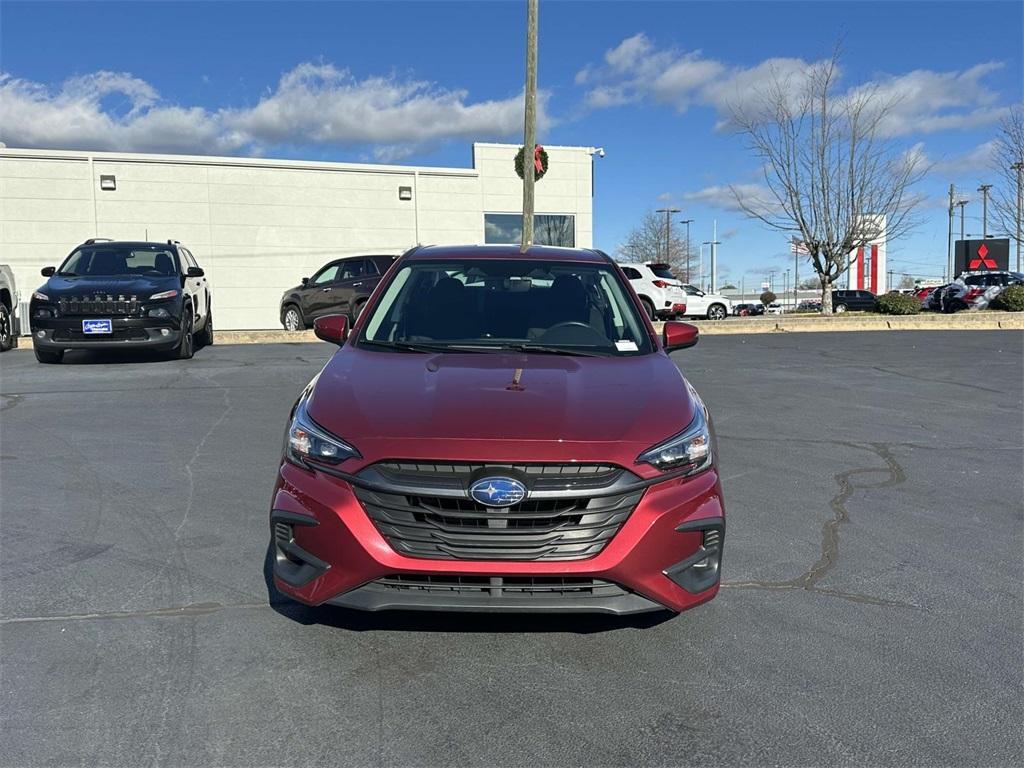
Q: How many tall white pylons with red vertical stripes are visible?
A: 1